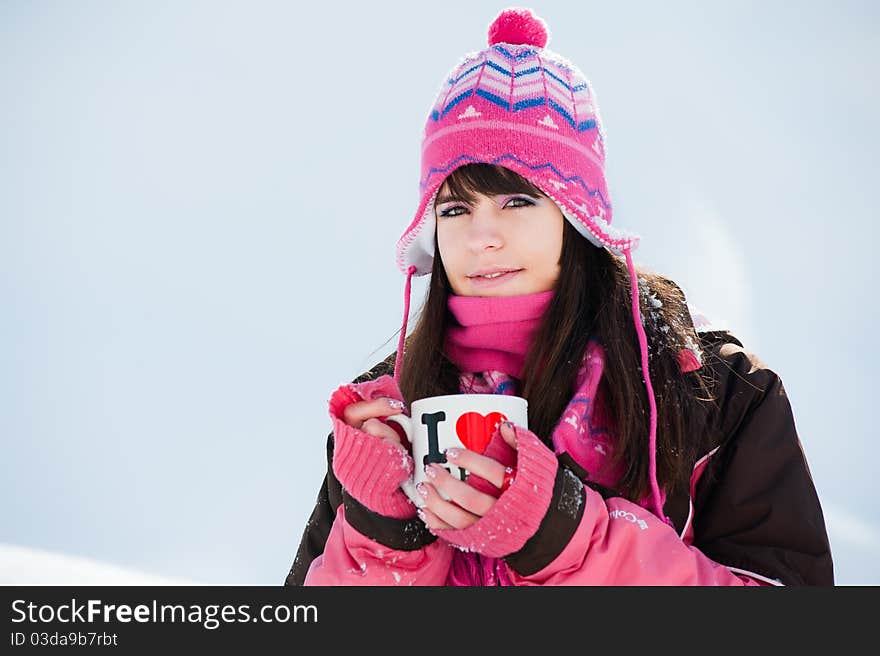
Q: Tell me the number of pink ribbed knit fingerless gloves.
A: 2